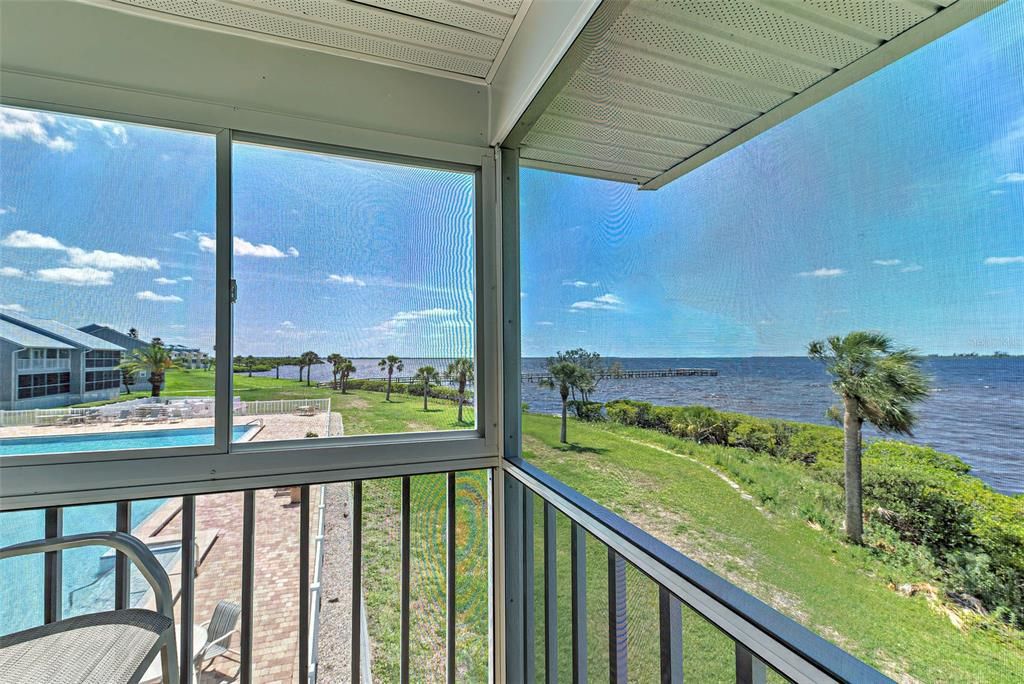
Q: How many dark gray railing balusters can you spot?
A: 14